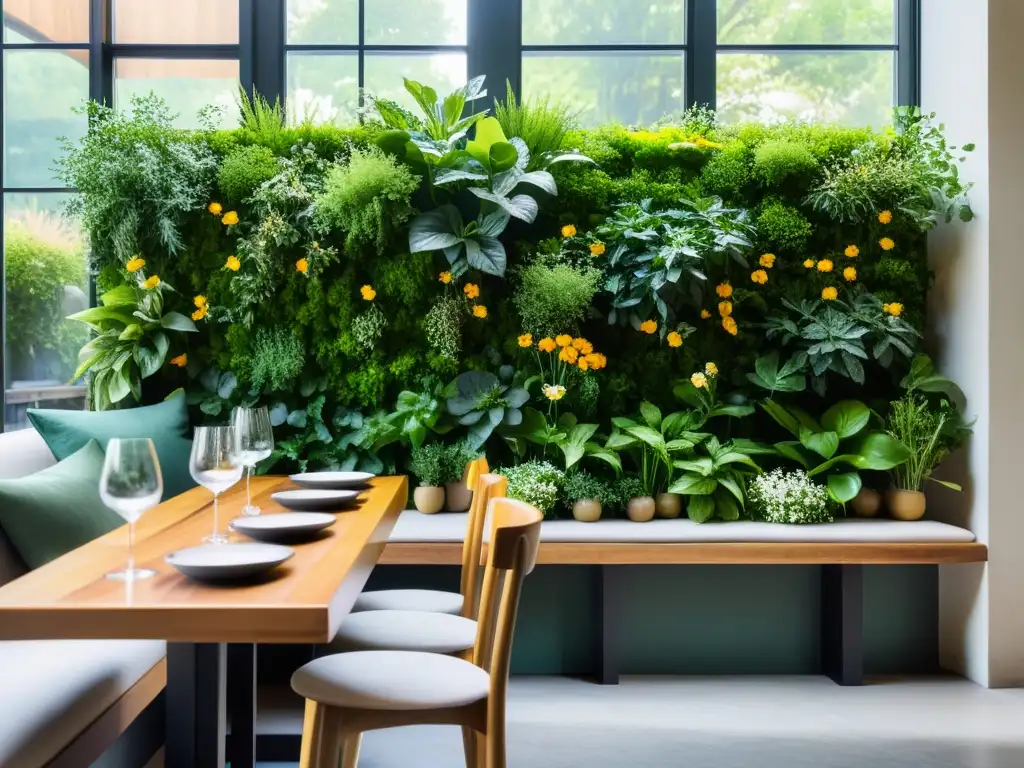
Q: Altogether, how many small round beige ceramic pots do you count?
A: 7